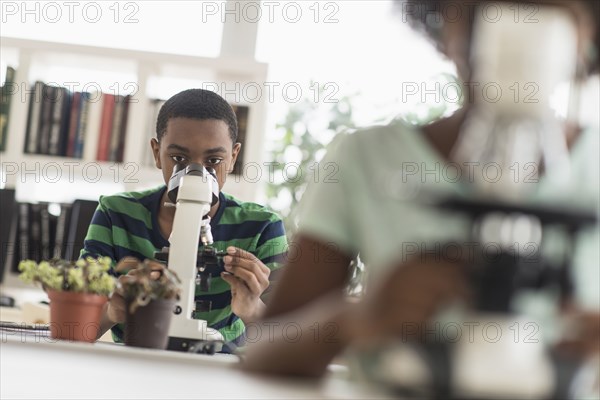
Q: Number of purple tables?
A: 0